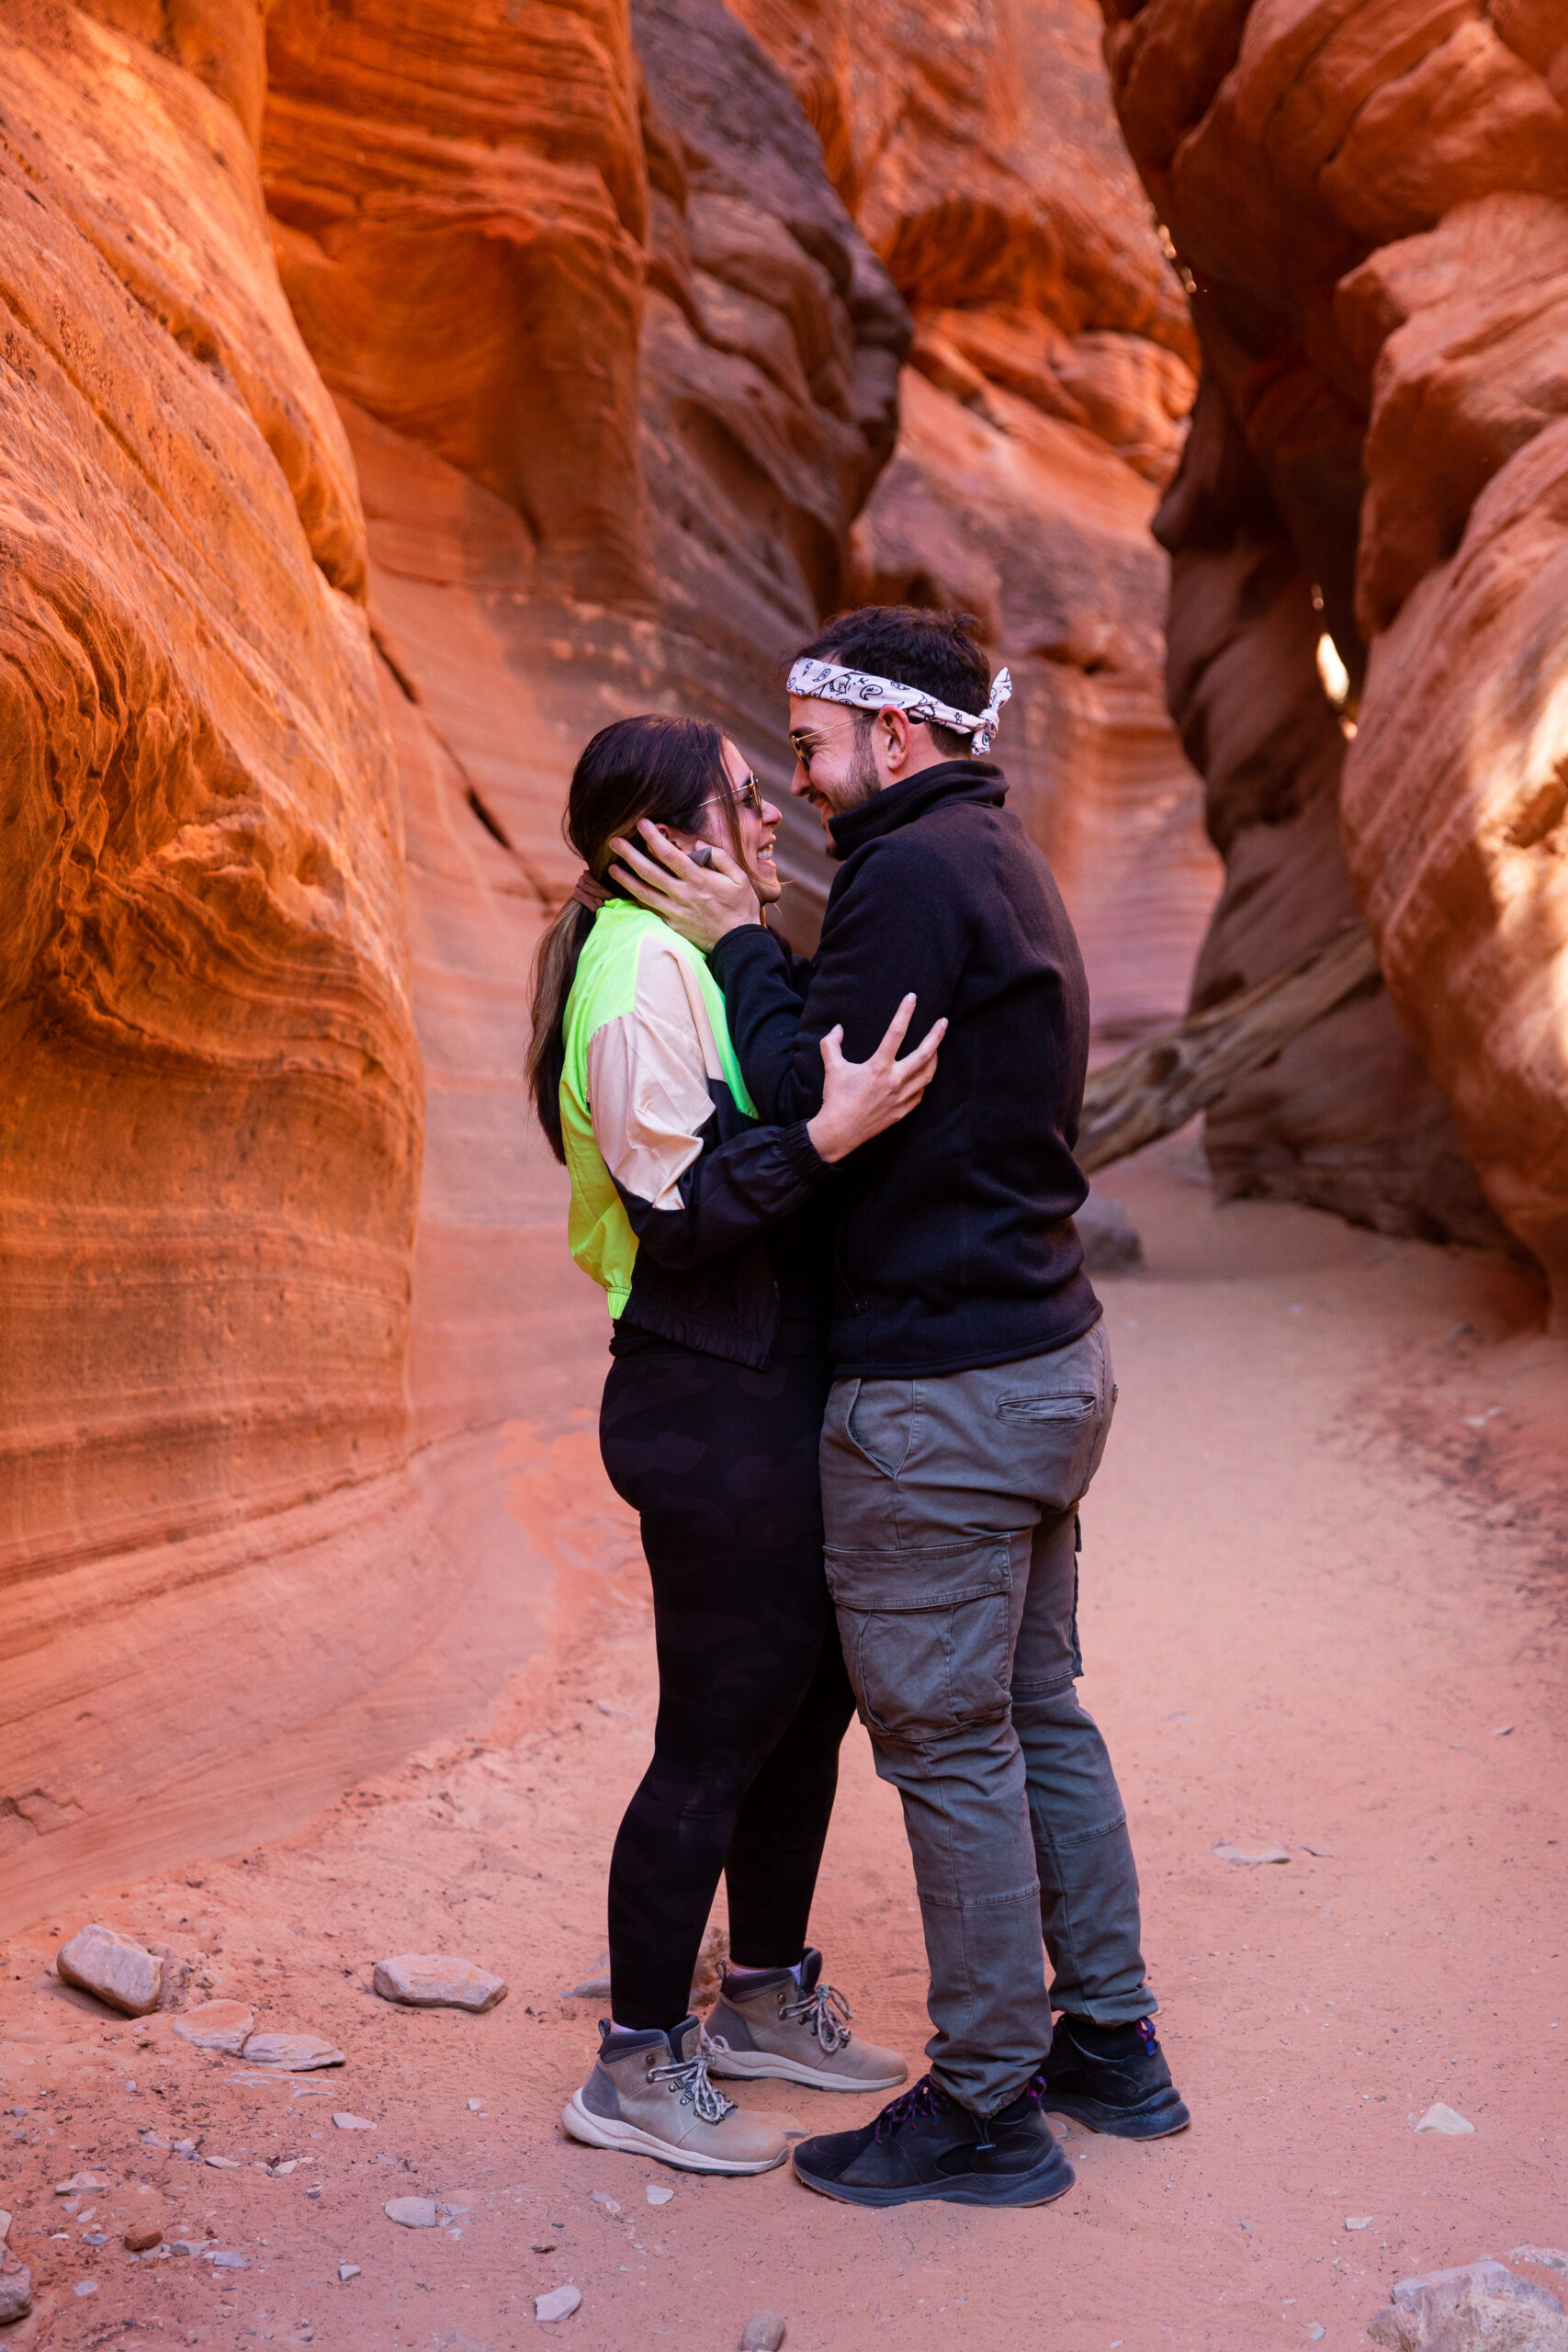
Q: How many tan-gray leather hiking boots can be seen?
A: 2